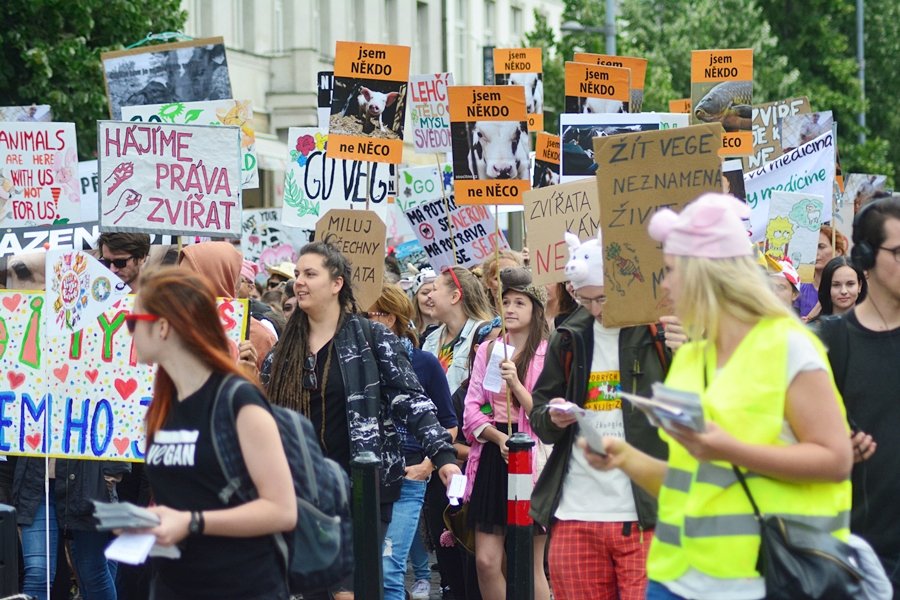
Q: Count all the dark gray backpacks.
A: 1